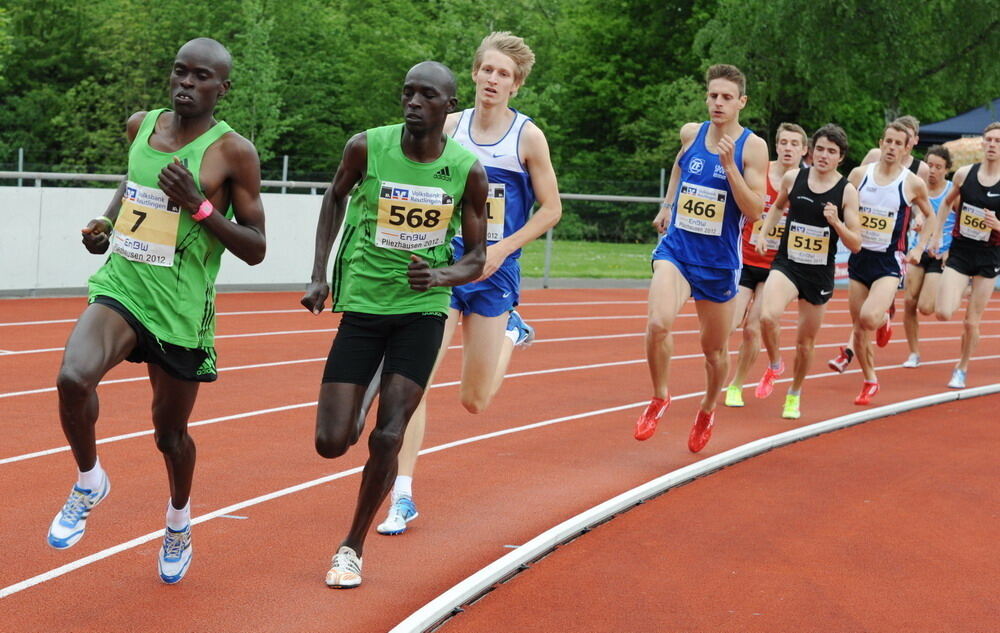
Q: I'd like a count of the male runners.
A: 10